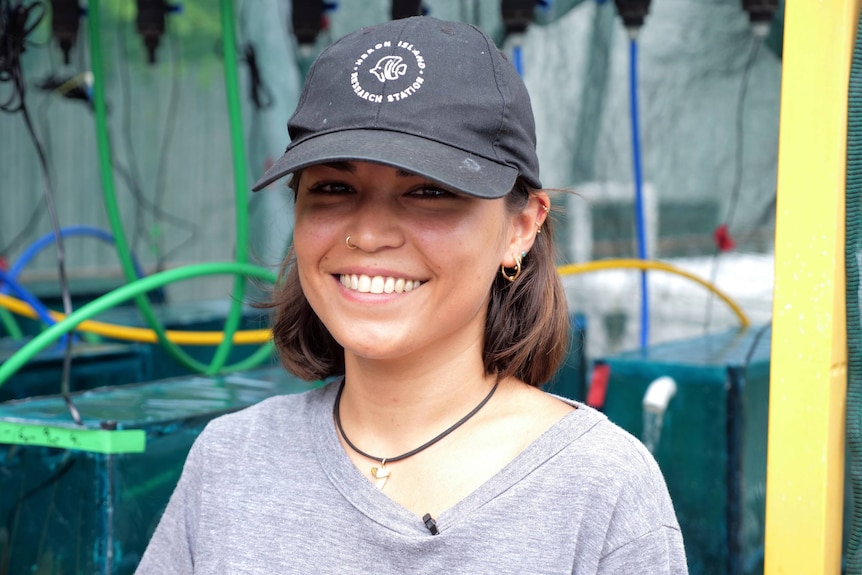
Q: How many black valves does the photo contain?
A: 7